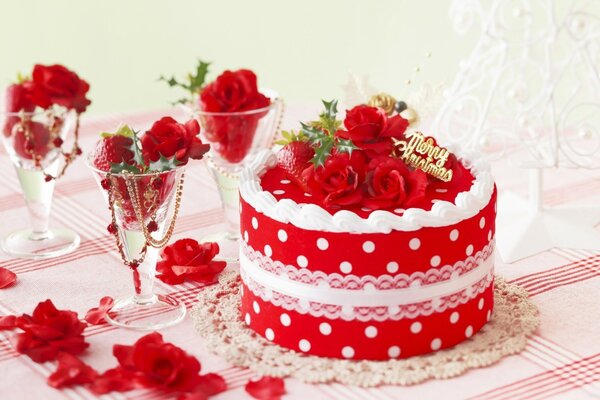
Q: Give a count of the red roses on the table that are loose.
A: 3